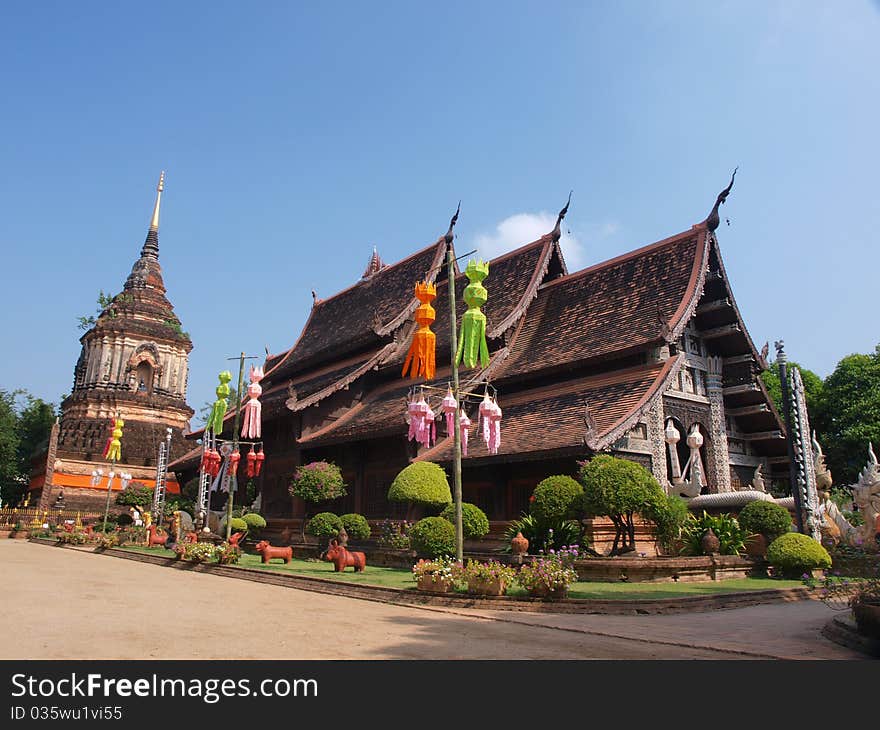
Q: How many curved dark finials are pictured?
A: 3